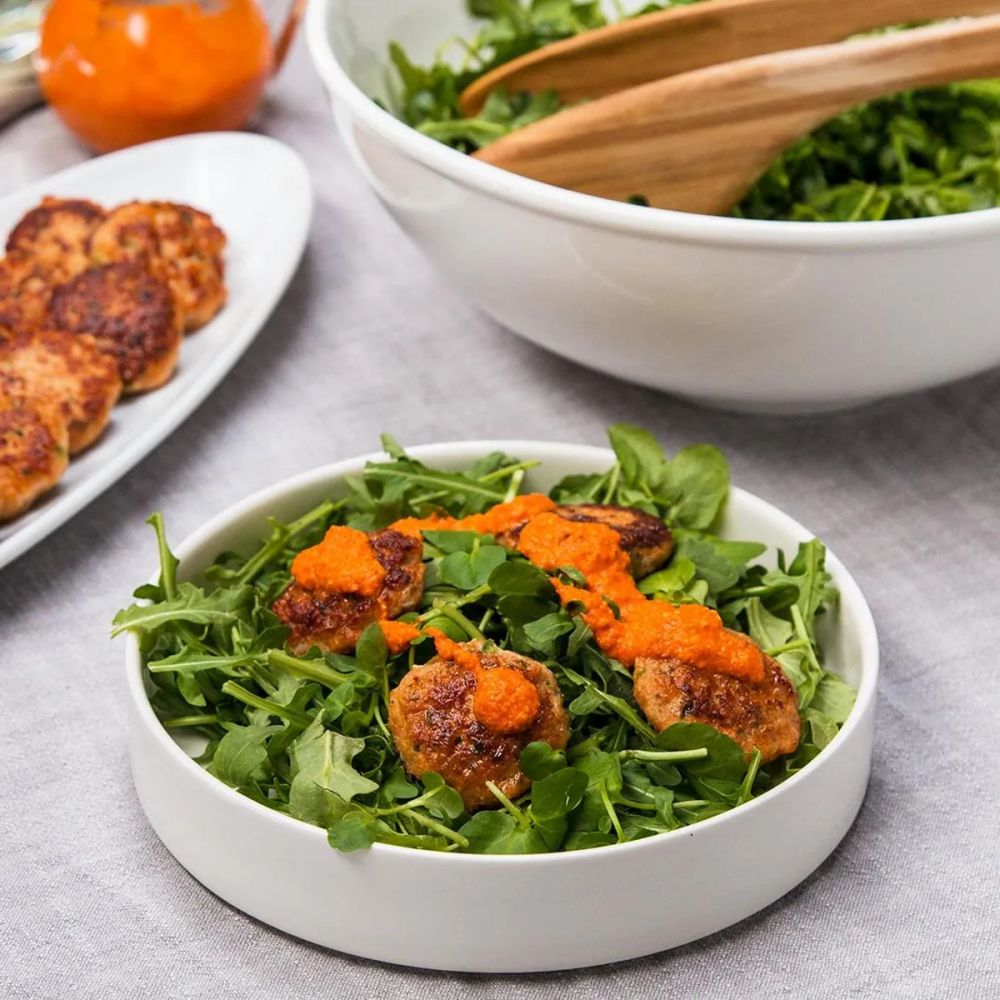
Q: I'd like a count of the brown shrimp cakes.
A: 10